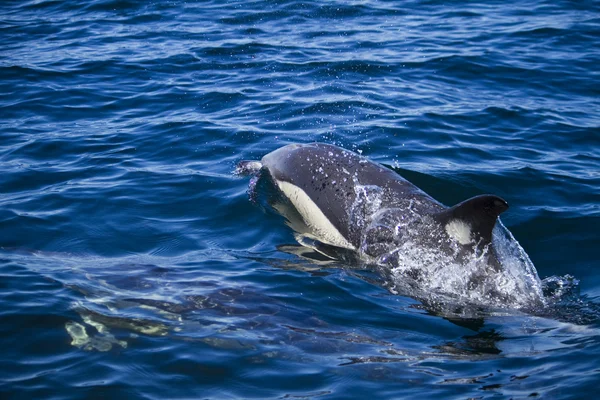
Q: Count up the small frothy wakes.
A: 1